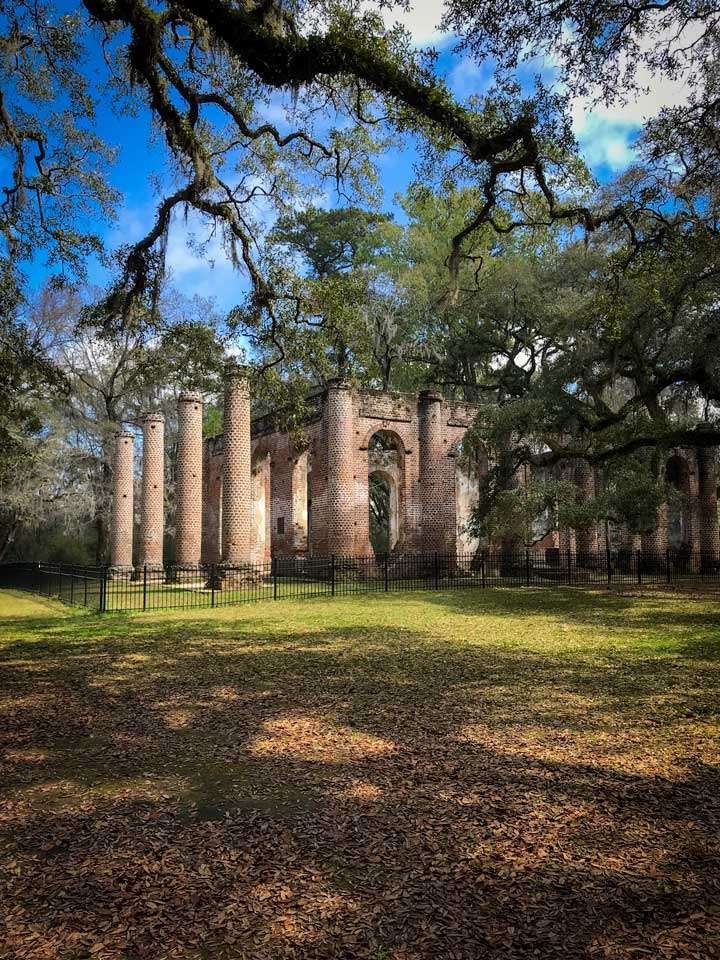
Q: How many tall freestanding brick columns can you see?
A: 4